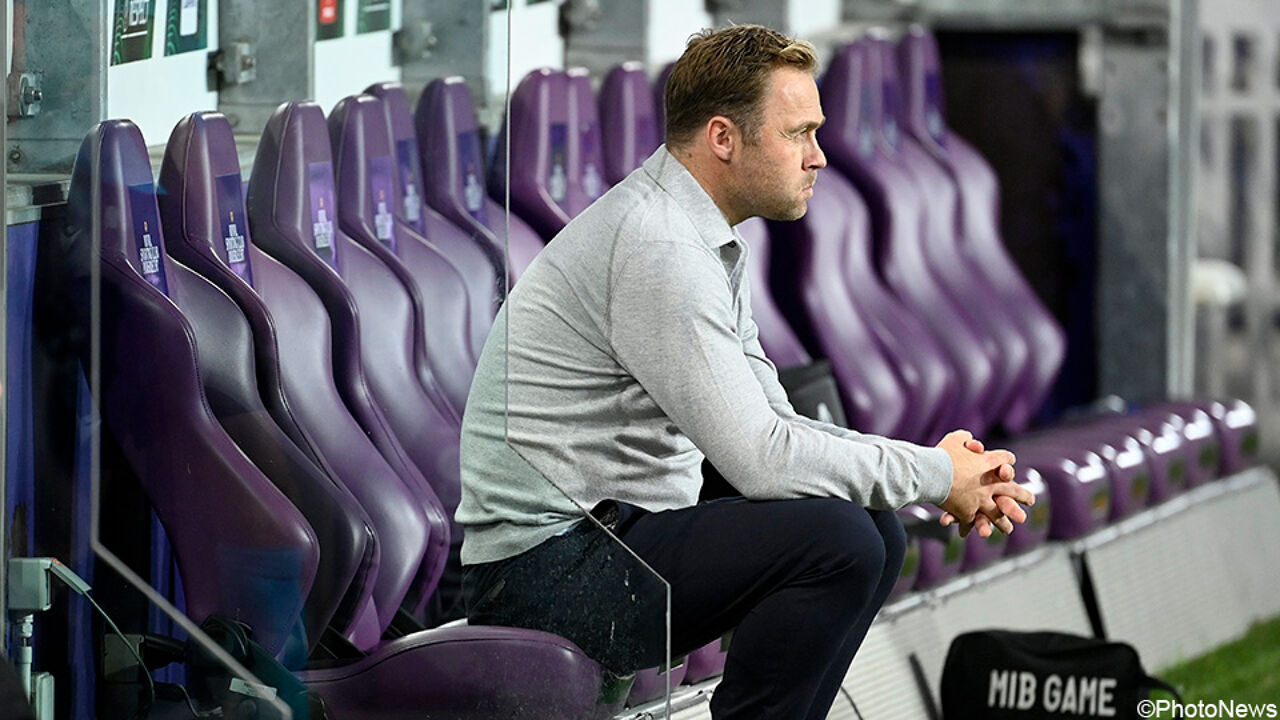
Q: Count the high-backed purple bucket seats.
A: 15